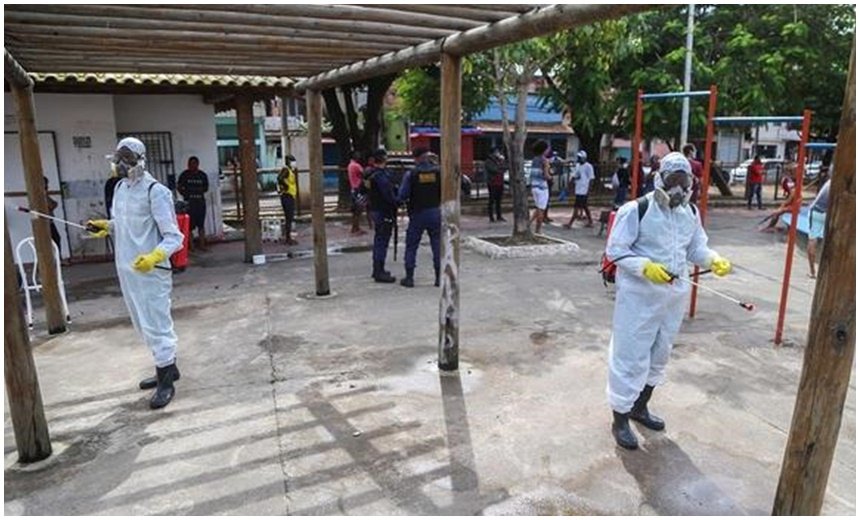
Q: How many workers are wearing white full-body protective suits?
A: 2